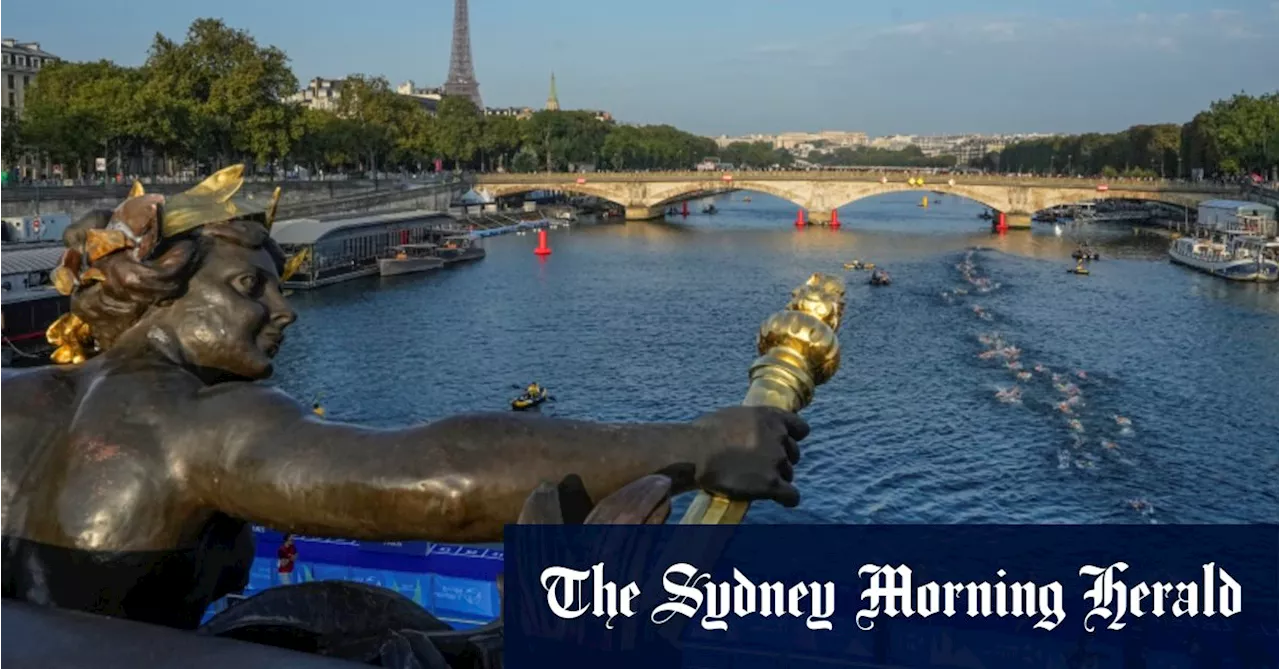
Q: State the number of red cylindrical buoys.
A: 5